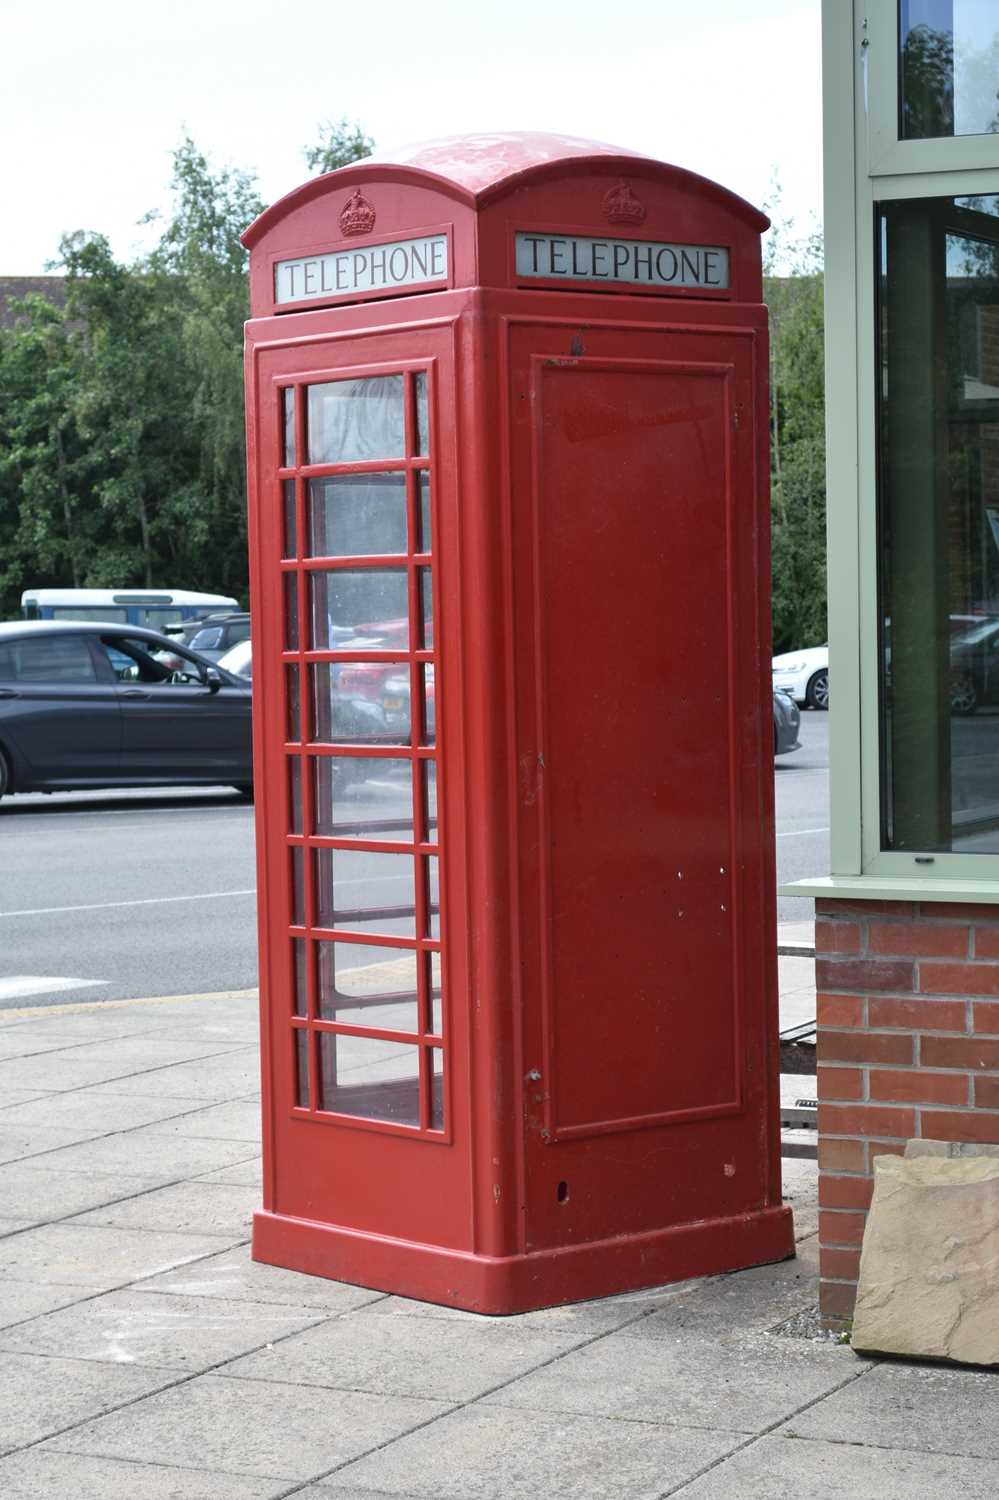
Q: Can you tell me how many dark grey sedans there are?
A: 1